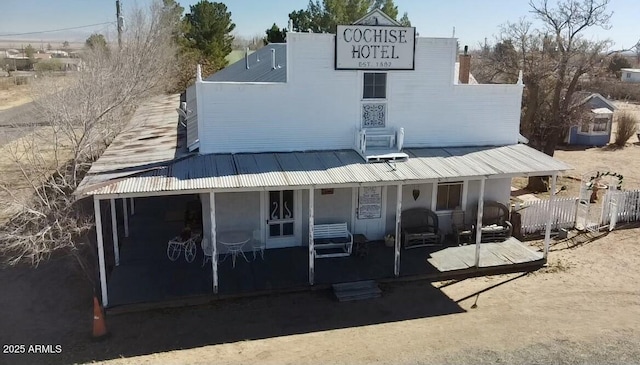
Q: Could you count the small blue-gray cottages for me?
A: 1